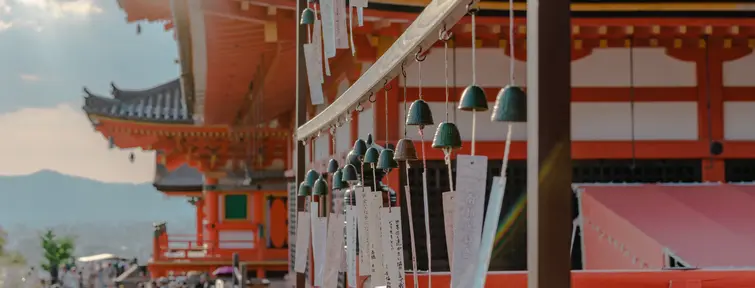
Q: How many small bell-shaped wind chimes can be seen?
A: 15